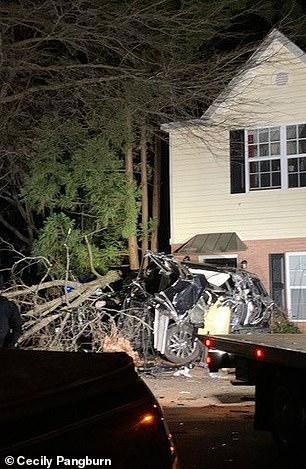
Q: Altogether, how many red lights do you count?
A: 3